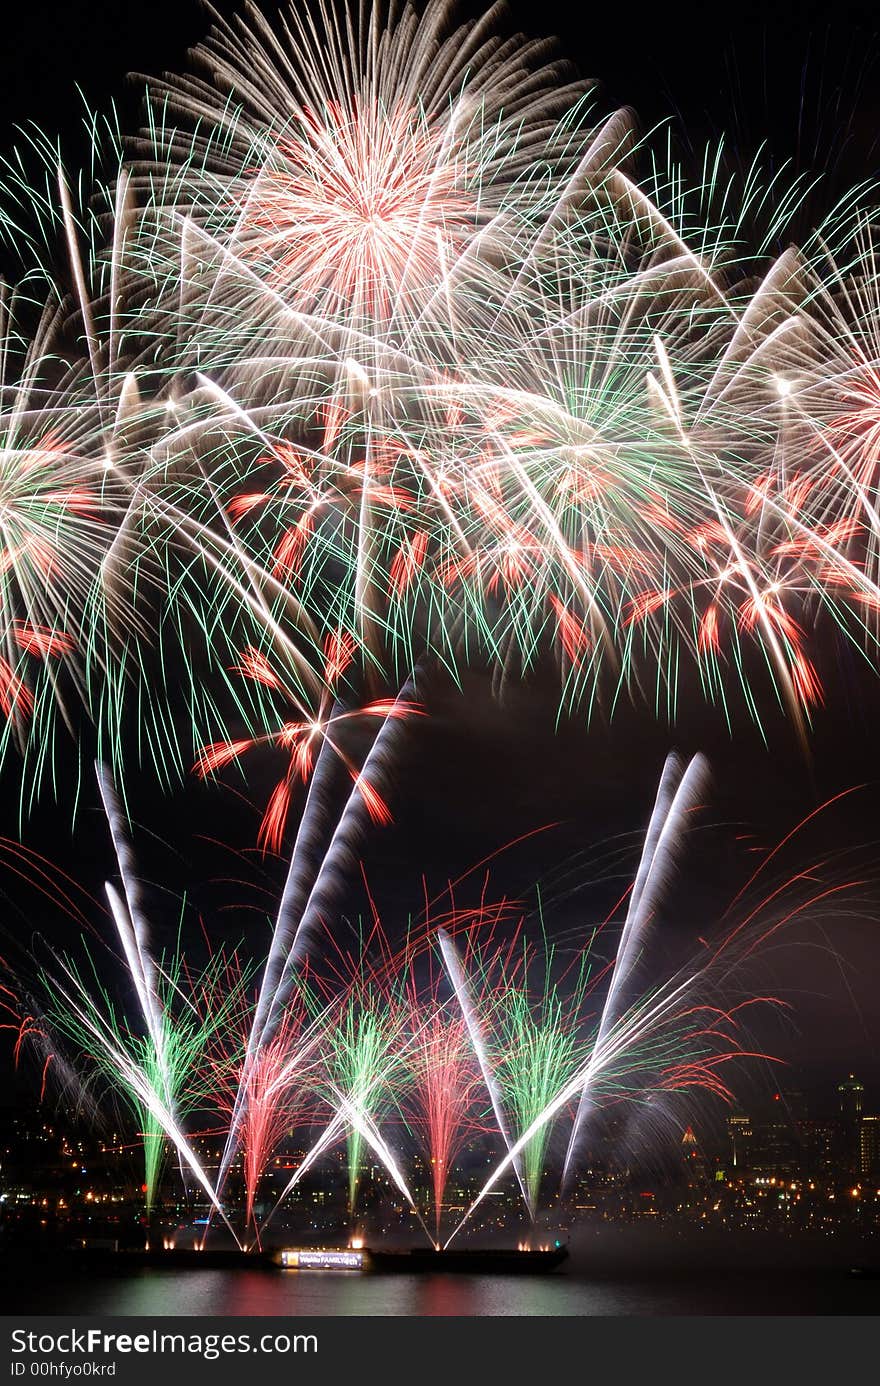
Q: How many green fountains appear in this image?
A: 3